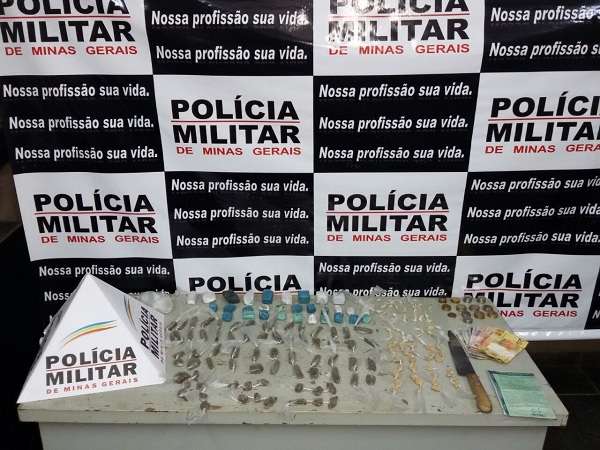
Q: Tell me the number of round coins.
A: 13